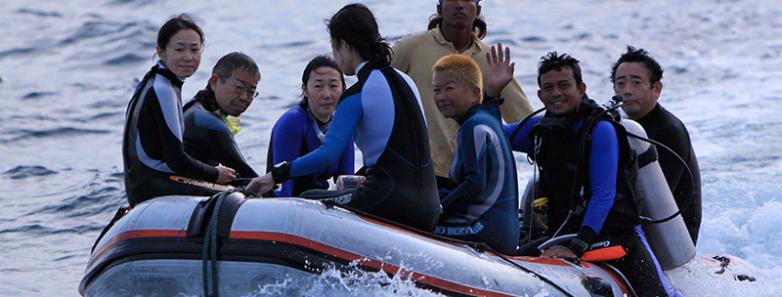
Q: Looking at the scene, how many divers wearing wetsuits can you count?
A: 7